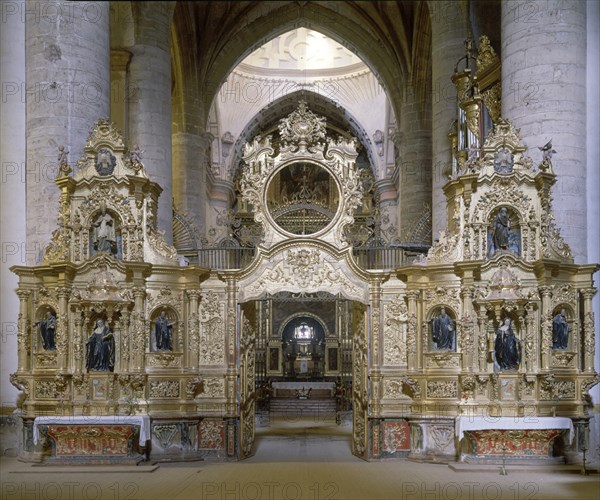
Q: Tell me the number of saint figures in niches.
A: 8